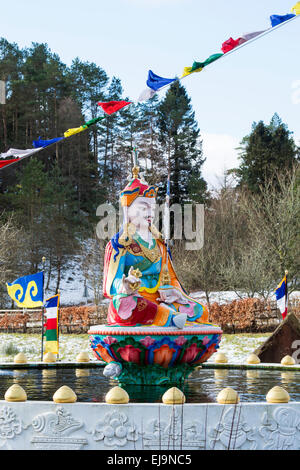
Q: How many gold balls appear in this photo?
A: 12